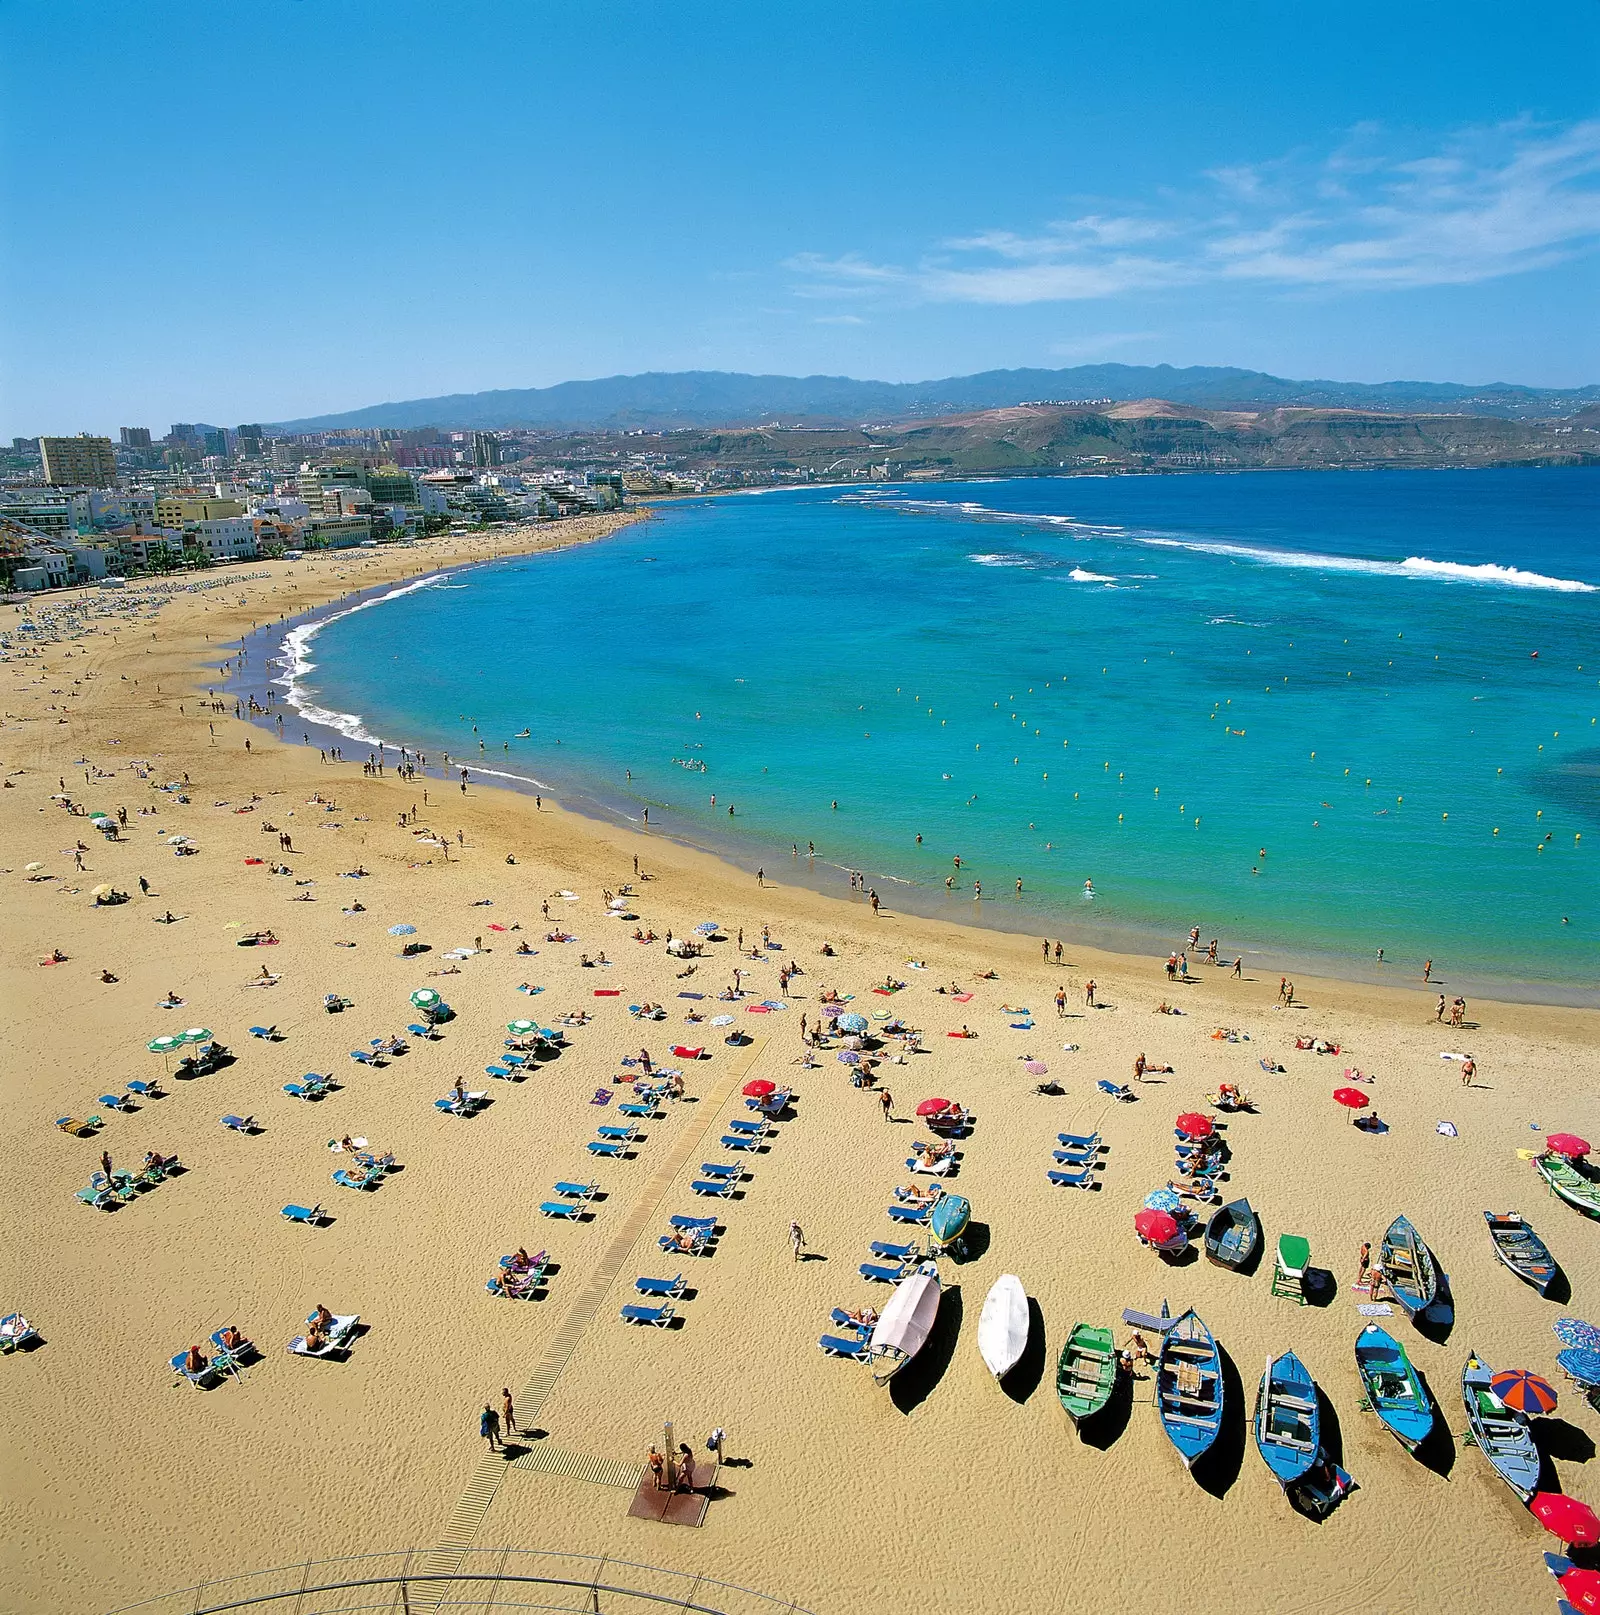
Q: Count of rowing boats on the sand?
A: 13